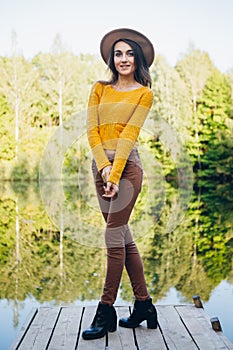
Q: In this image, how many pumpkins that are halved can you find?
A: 0